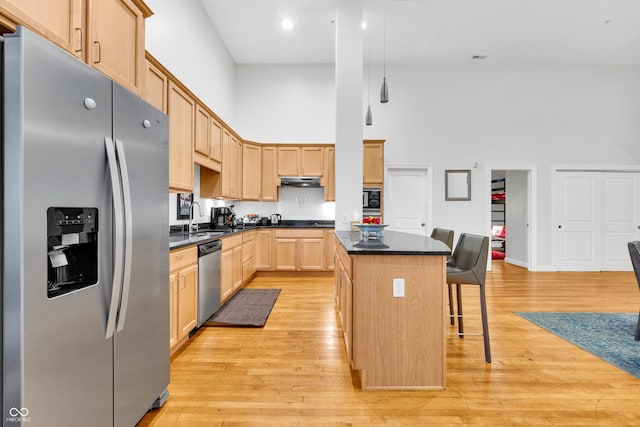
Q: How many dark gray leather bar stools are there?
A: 2